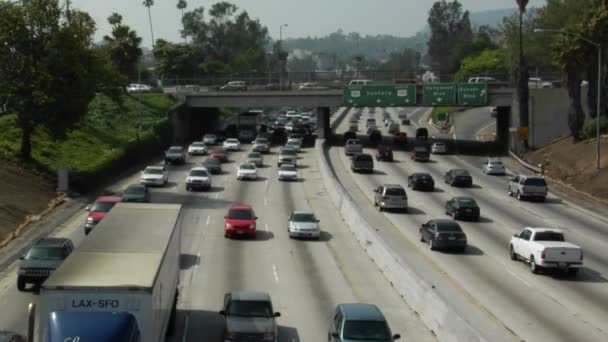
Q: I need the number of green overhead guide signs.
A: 3